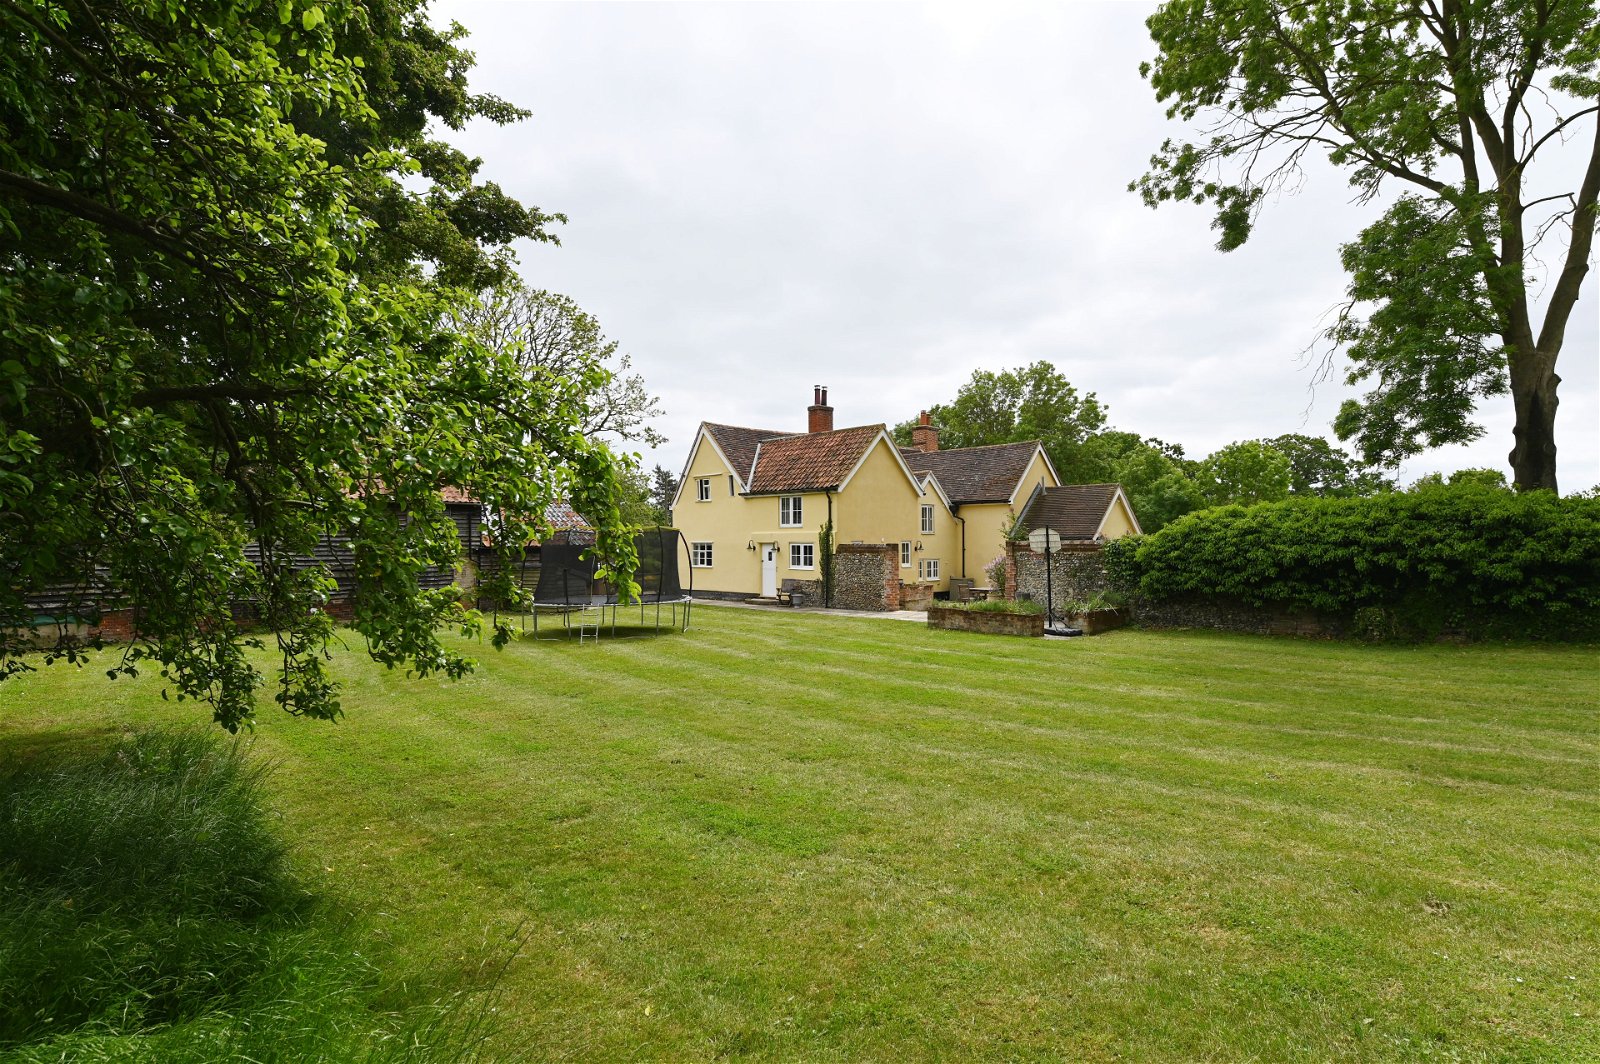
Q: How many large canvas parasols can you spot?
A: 0